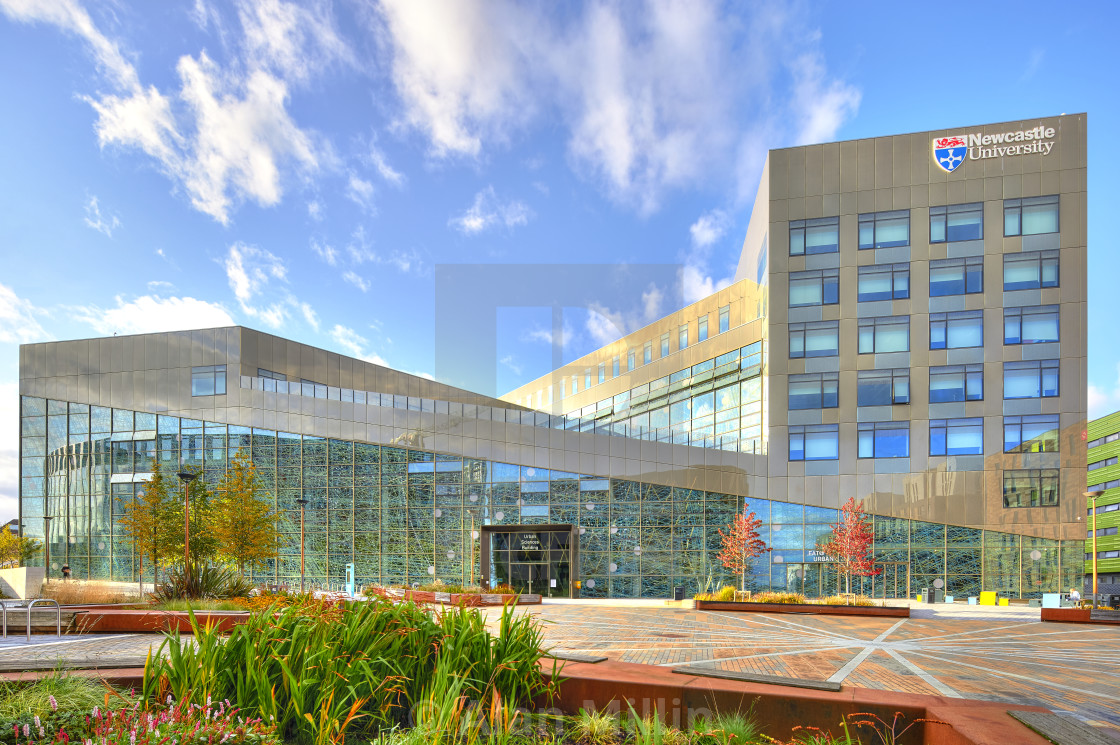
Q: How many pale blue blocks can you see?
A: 3